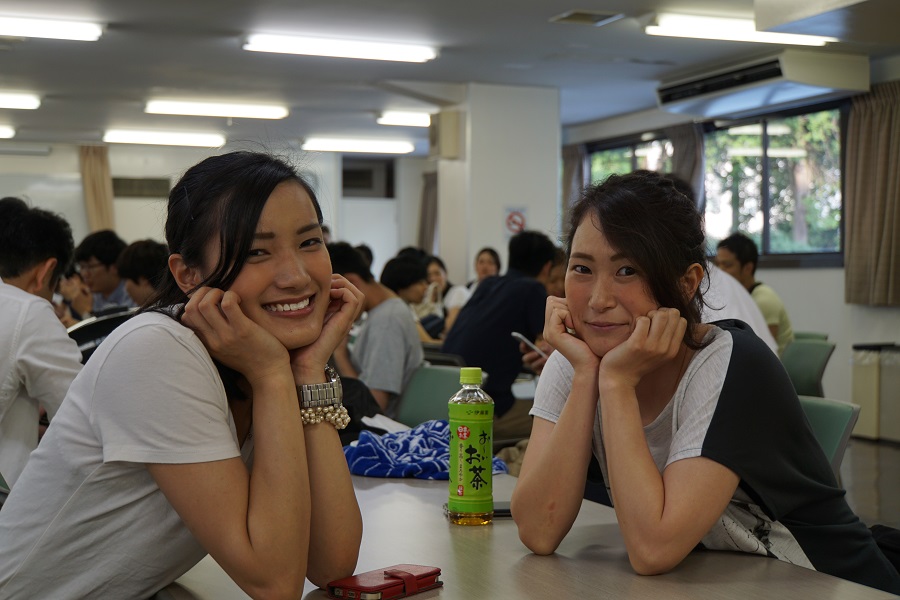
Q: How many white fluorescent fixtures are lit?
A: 9